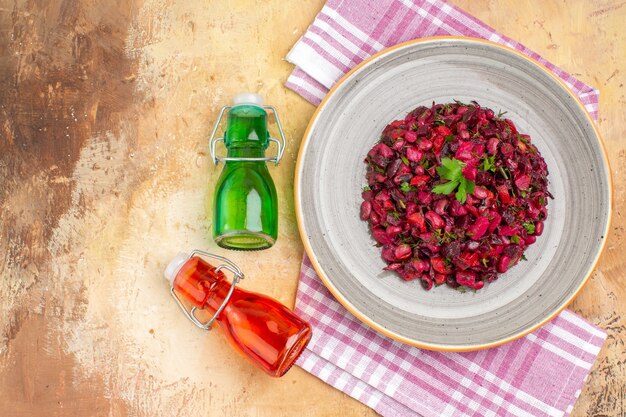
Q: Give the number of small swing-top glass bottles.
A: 2